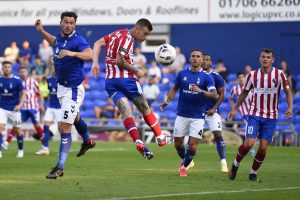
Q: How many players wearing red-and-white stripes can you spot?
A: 4